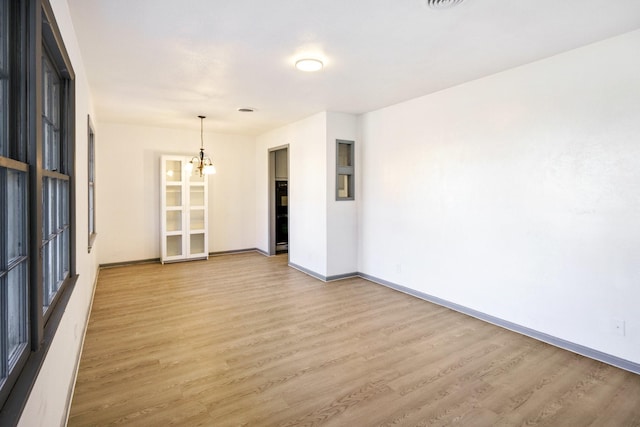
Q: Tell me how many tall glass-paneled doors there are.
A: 2